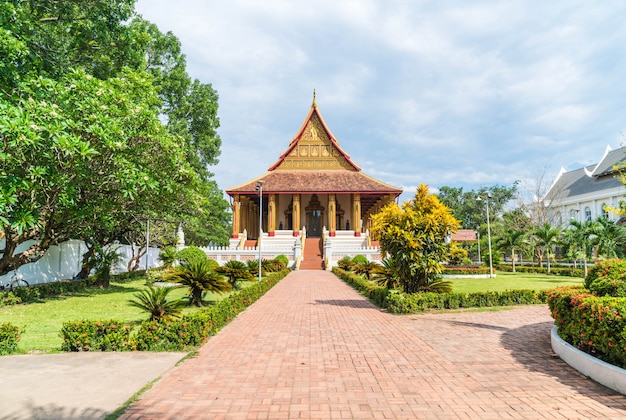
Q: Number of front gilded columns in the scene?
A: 6